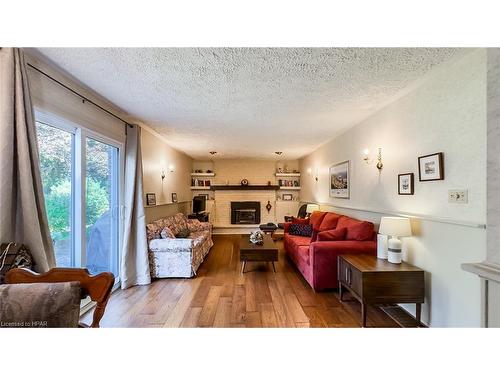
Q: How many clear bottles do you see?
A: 0